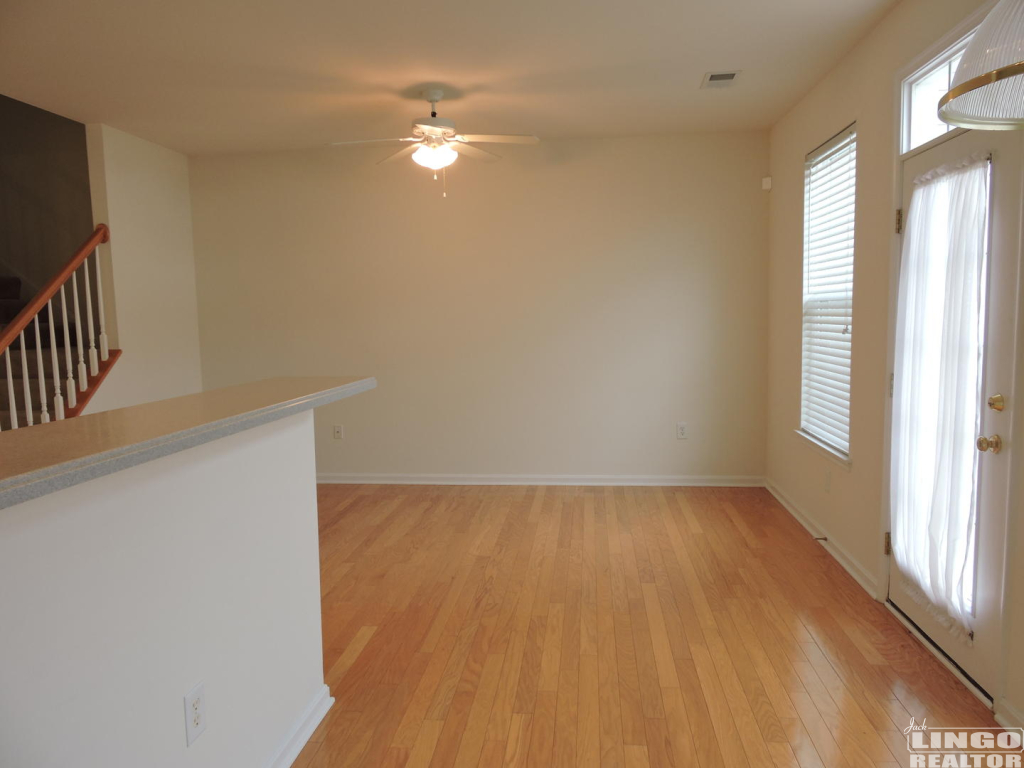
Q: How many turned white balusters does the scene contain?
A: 8